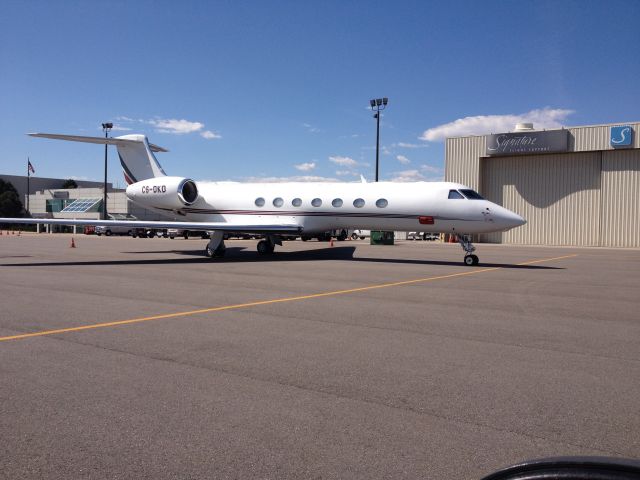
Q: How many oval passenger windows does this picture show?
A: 7